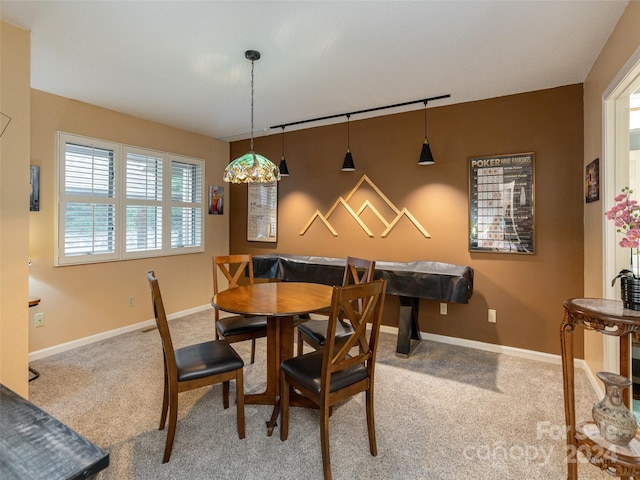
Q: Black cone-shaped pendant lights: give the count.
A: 3